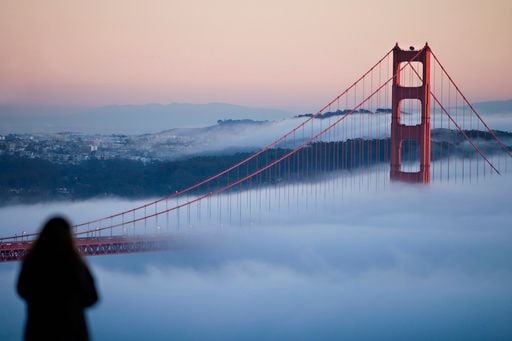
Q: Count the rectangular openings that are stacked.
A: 3